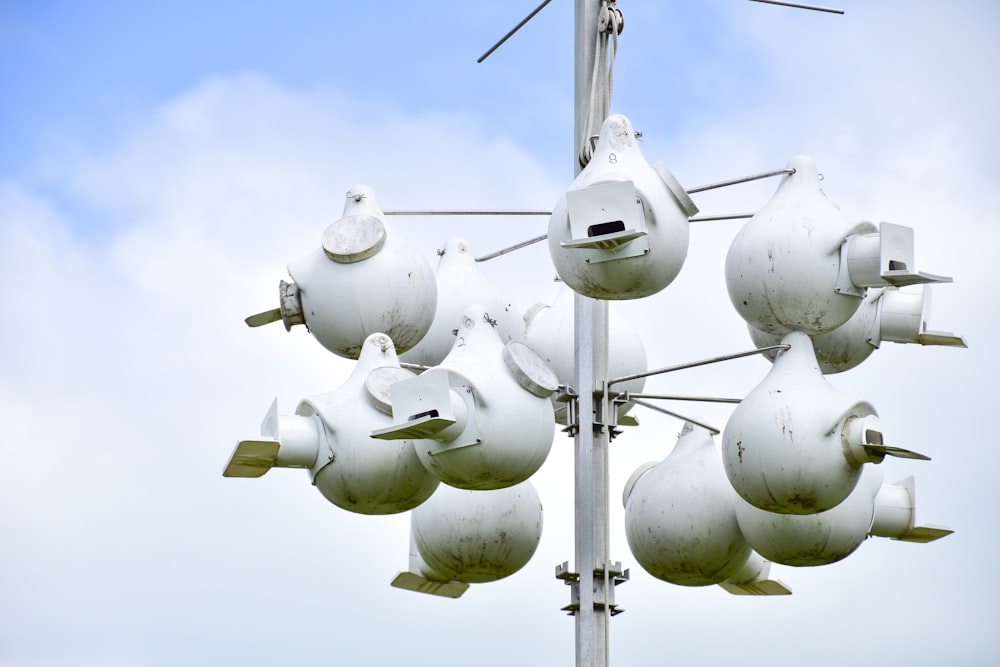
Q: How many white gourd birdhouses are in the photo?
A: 12